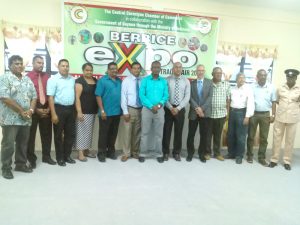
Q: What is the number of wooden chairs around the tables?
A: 0